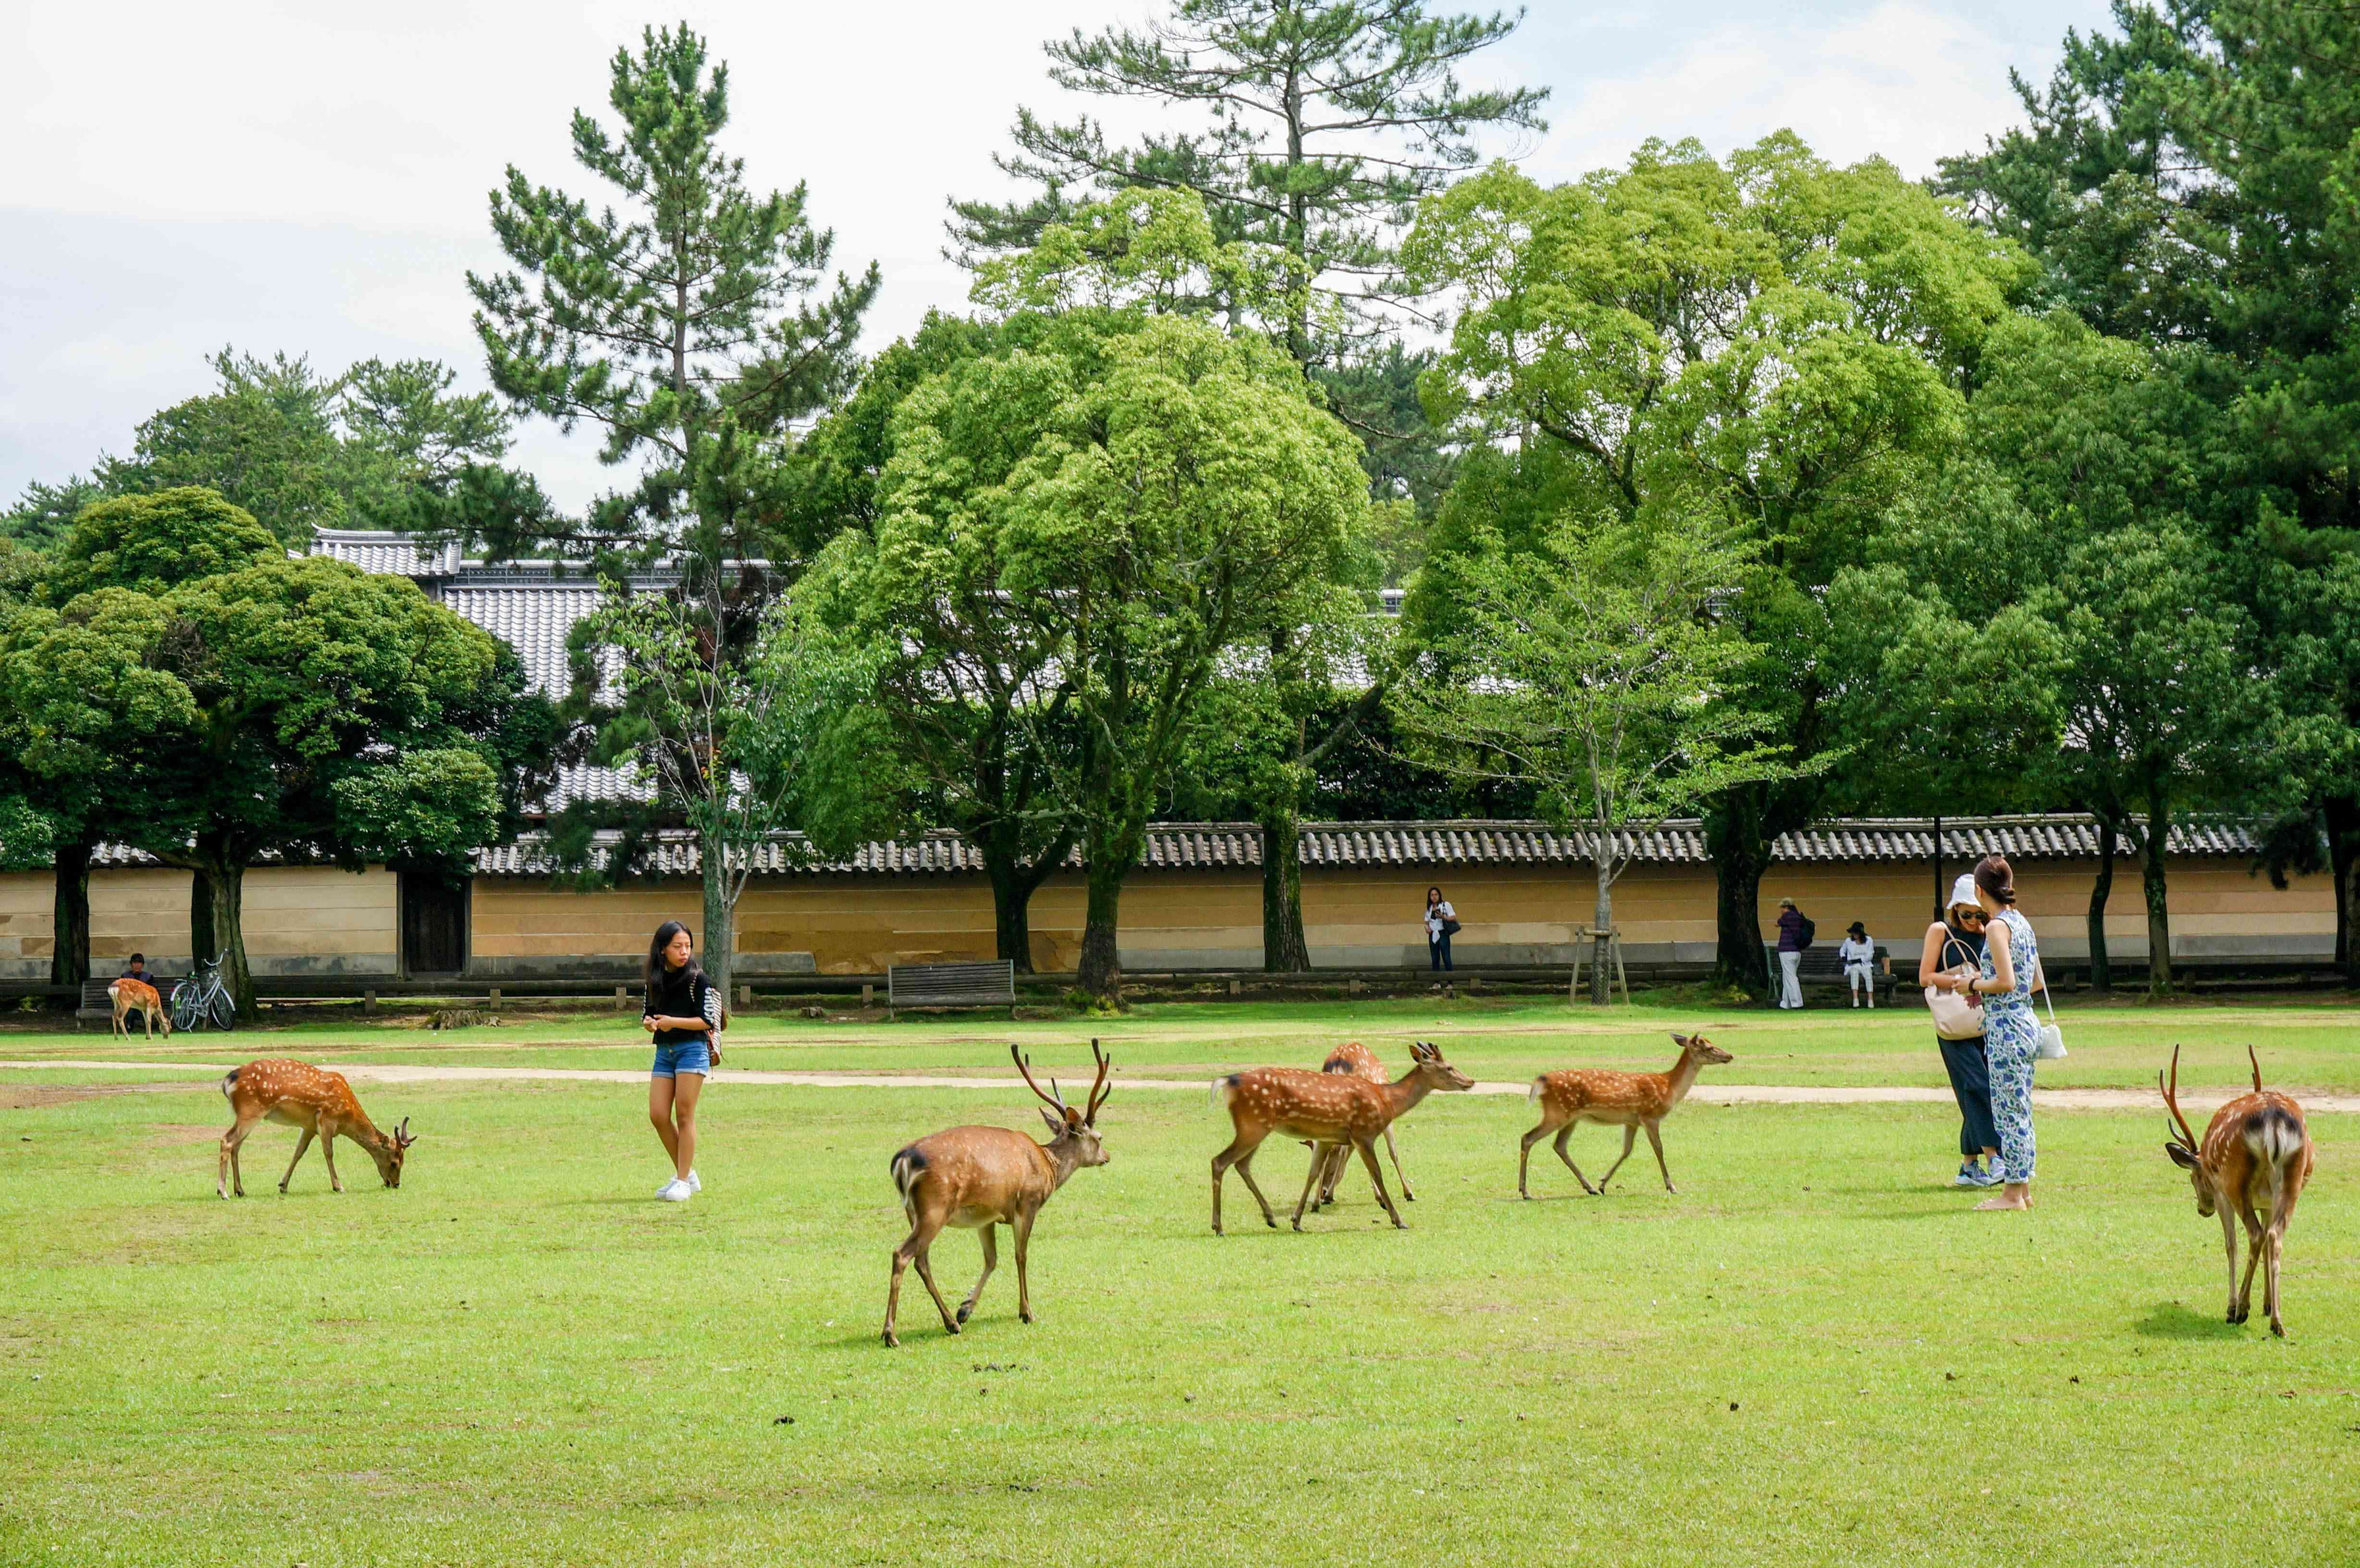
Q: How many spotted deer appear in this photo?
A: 7